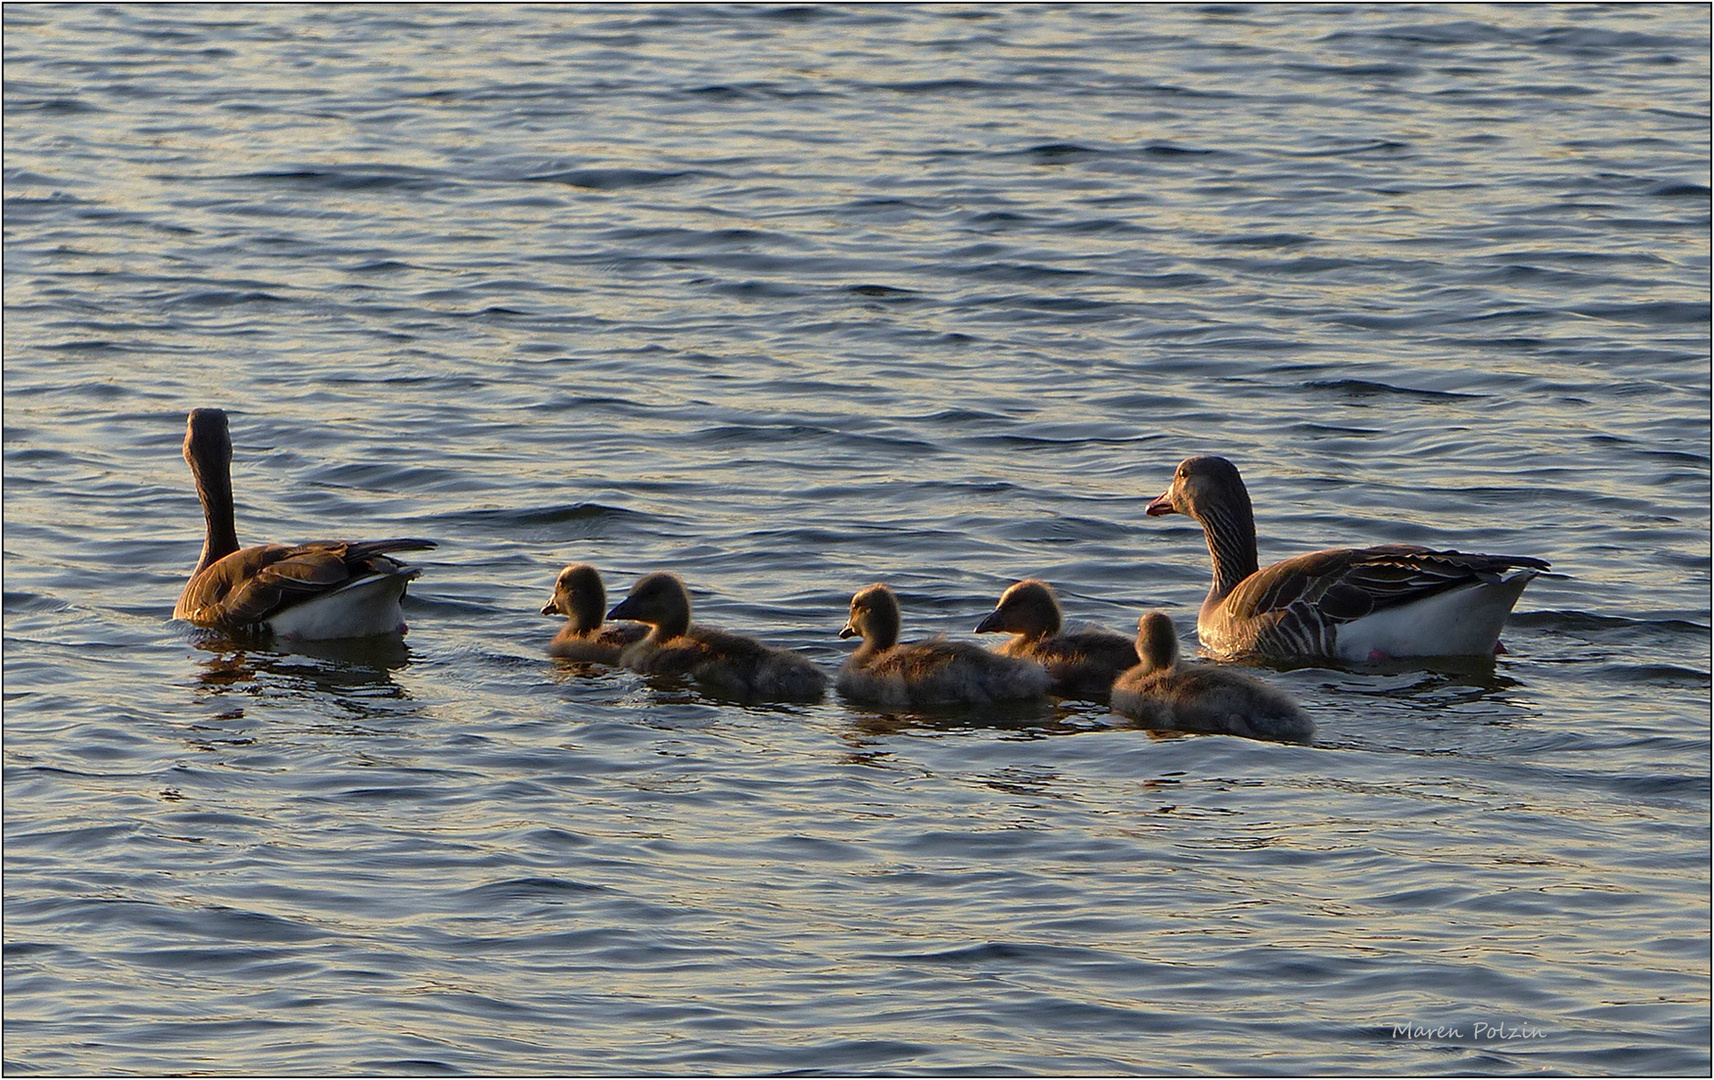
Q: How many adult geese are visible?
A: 2